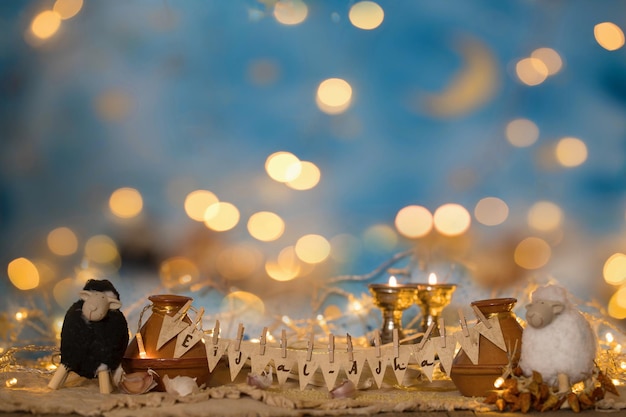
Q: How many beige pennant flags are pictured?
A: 15